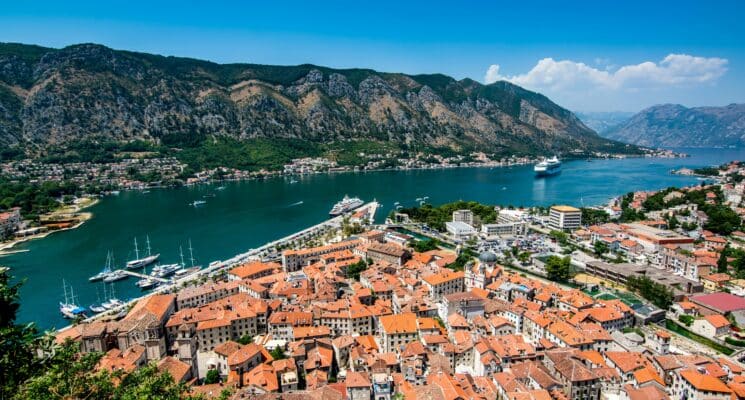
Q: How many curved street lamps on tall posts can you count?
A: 0